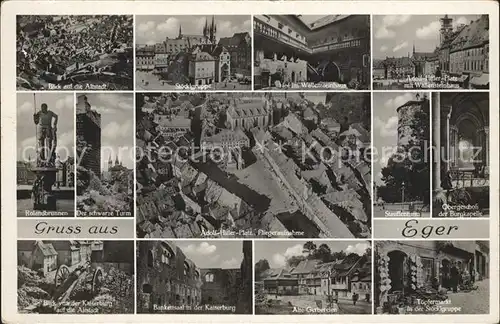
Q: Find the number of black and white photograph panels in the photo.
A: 13